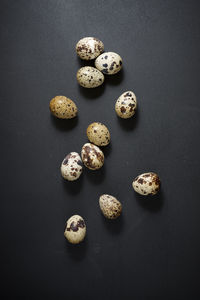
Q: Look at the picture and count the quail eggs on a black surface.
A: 11